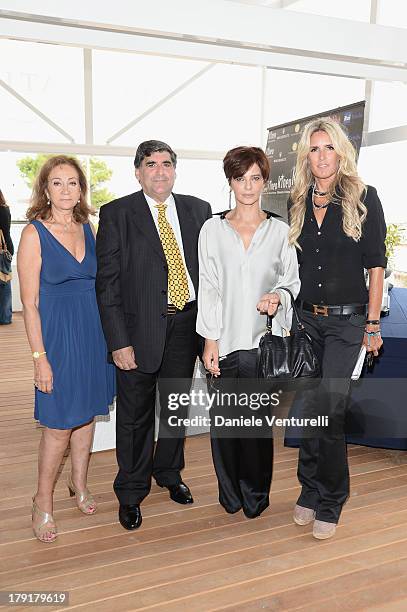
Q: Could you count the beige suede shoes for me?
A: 2